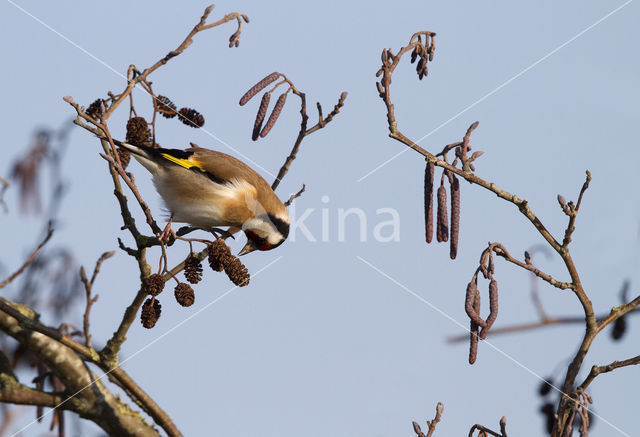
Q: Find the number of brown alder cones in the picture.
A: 11